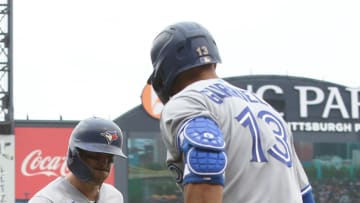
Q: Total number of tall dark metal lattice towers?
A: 1